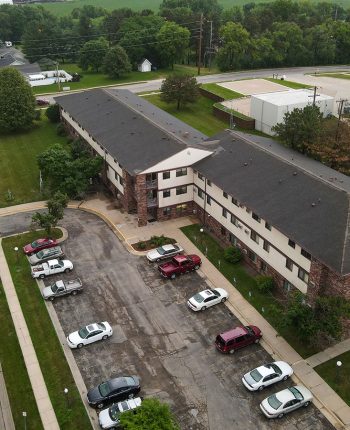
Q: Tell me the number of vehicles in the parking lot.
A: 13